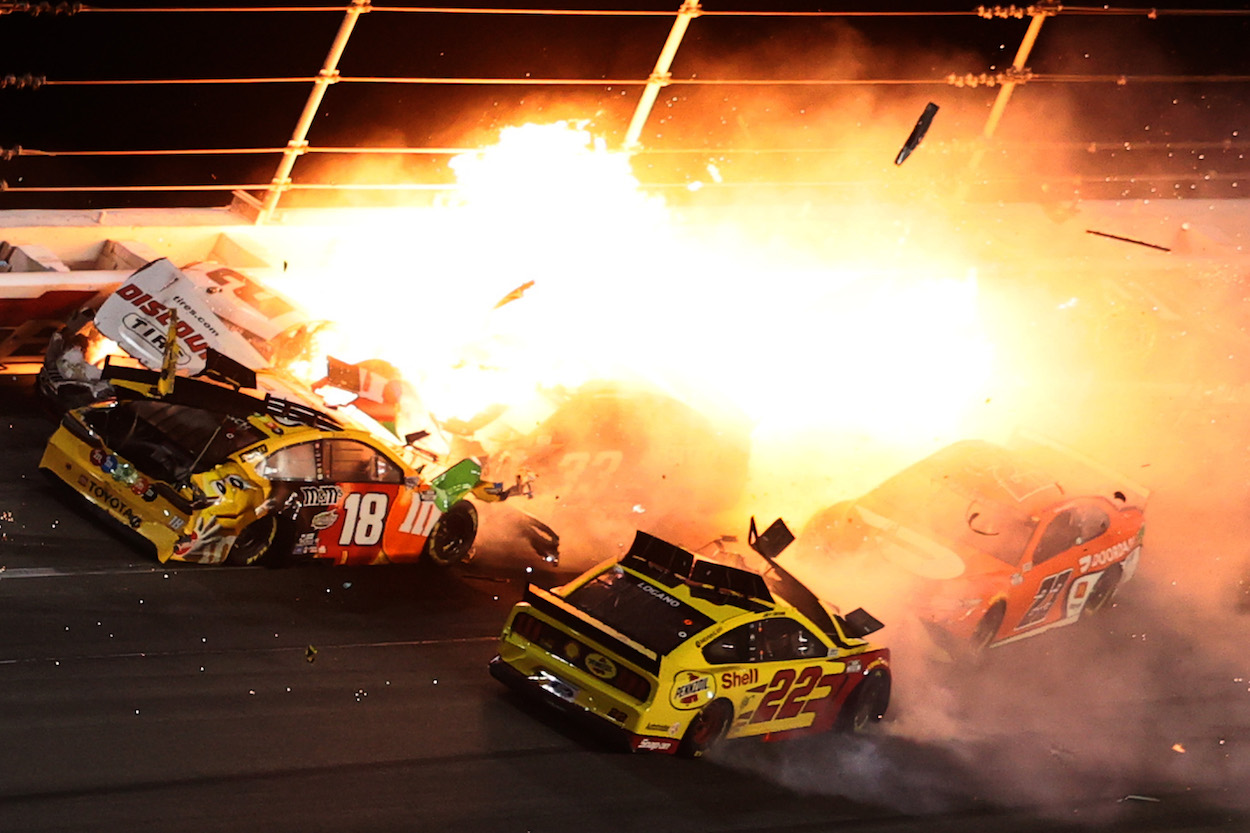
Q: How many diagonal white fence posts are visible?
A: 3